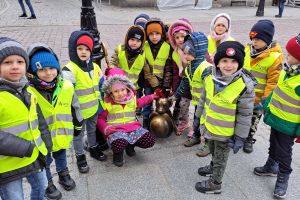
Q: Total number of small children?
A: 13